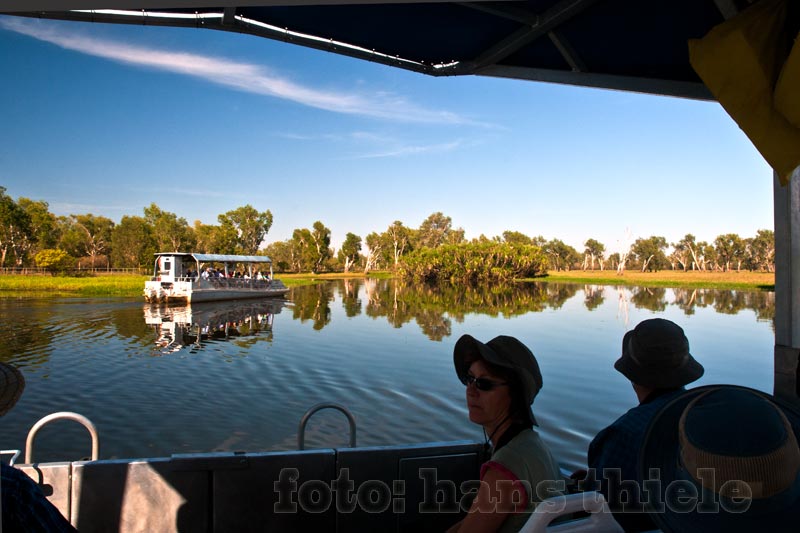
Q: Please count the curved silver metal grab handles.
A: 2